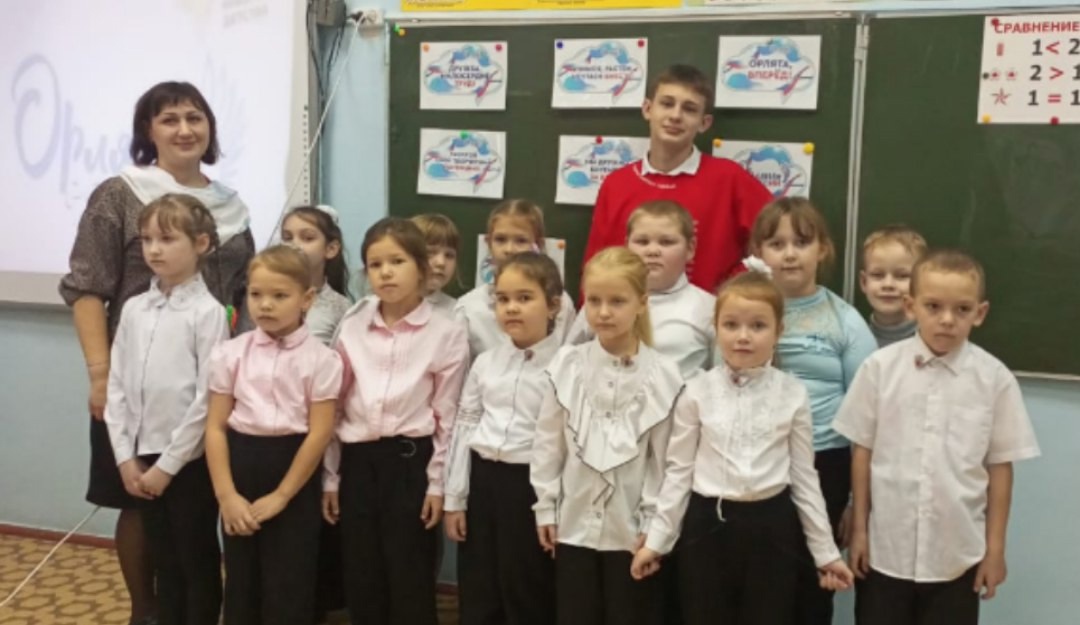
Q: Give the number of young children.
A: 13